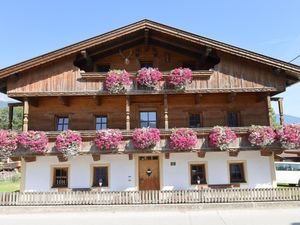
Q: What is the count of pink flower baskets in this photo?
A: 12